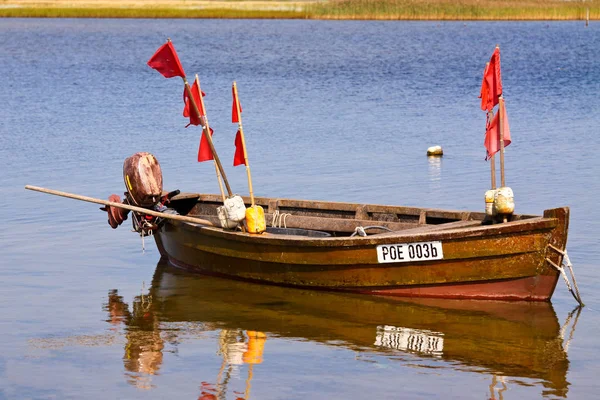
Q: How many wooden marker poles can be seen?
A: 5